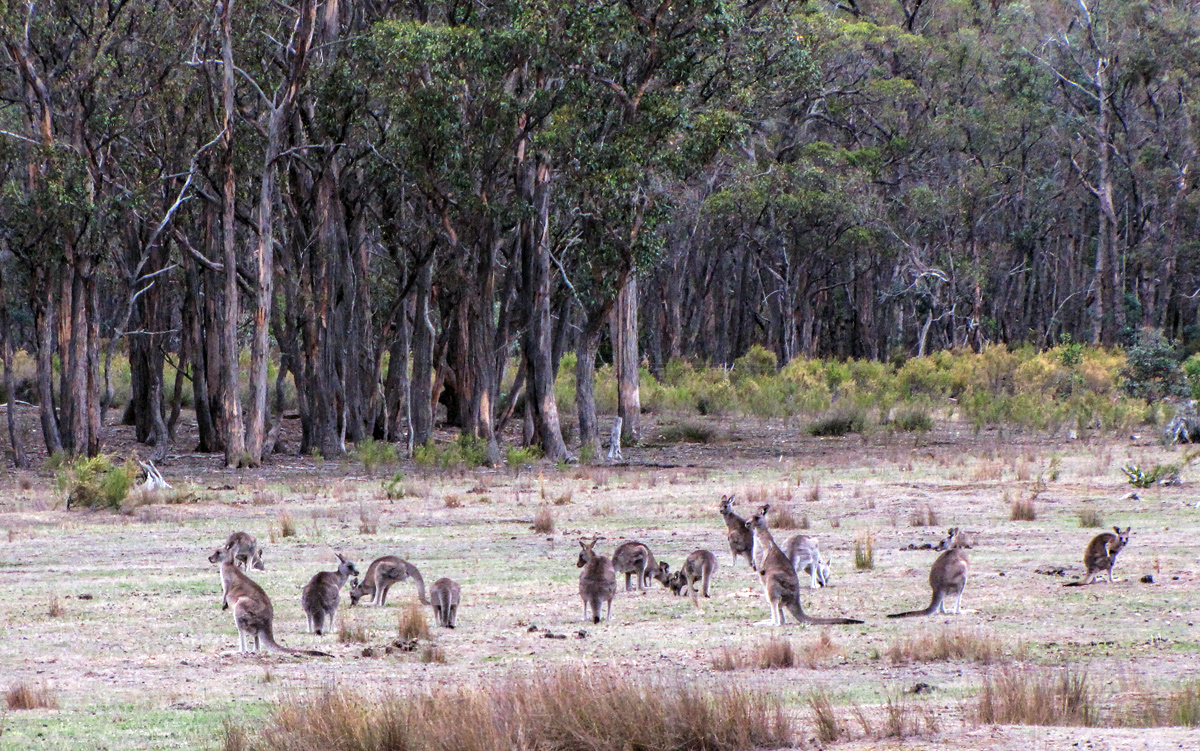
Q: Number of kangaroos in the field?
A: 13